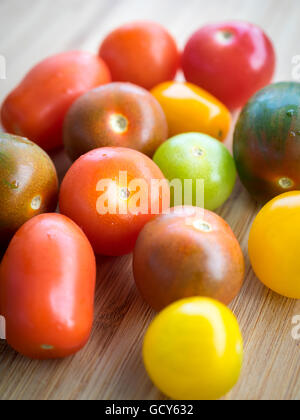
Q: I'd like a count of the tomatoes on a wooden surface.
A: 13